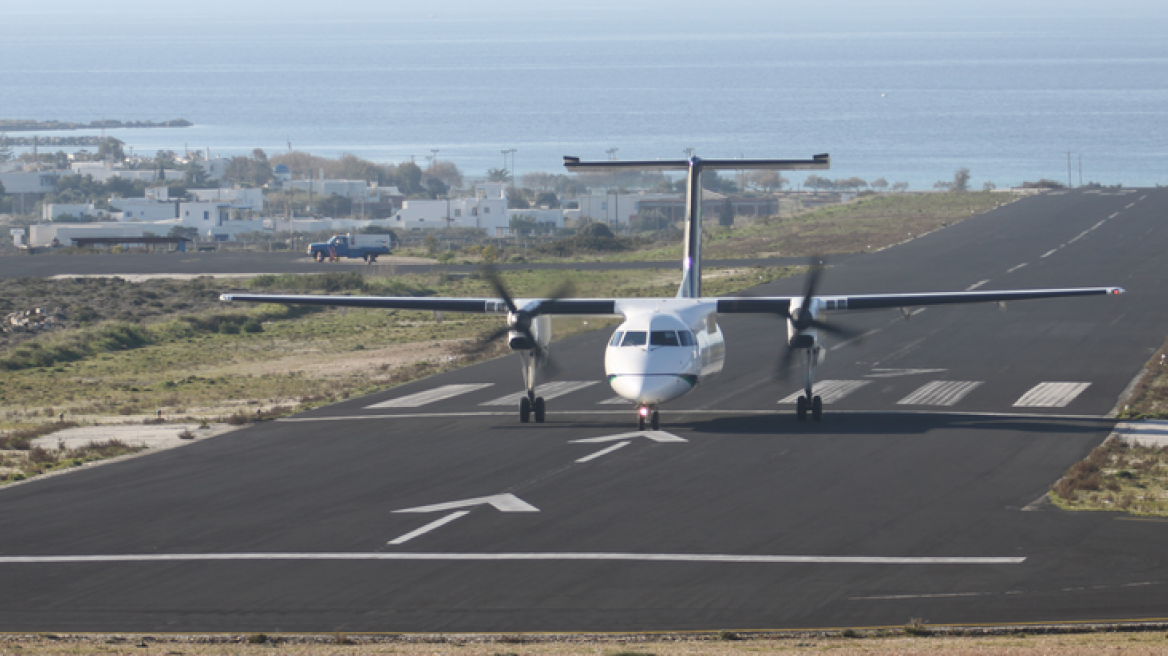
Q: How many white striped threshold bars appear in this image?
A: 6